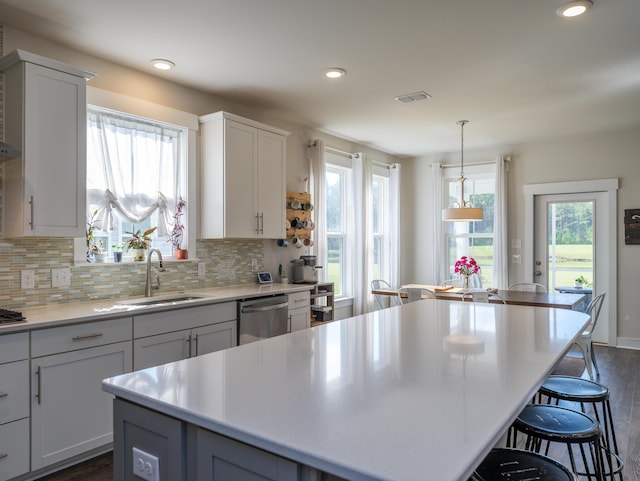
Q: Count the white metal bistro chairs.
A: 6